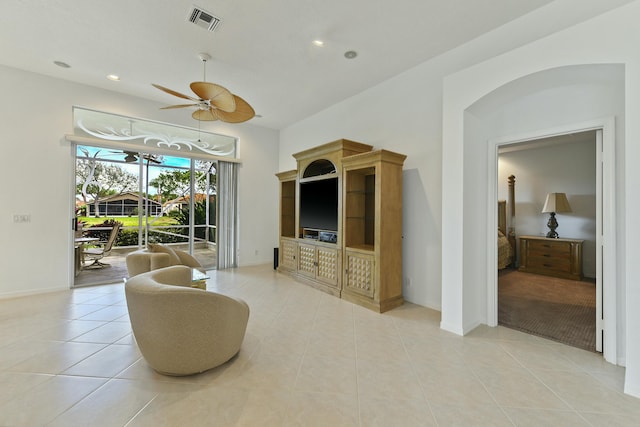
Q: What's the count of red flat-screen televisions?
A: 0